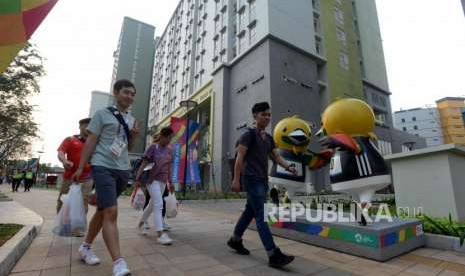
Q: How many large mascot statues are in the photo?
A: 2